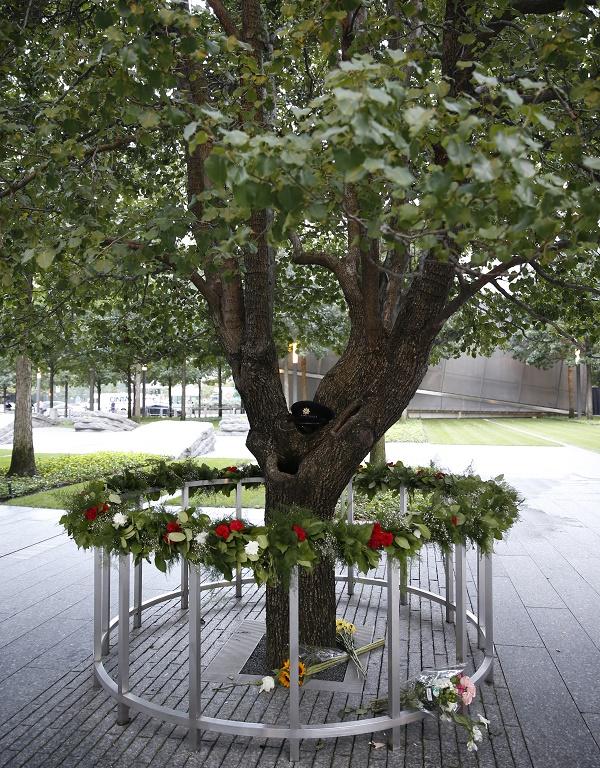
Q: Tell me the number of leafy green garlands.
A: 1